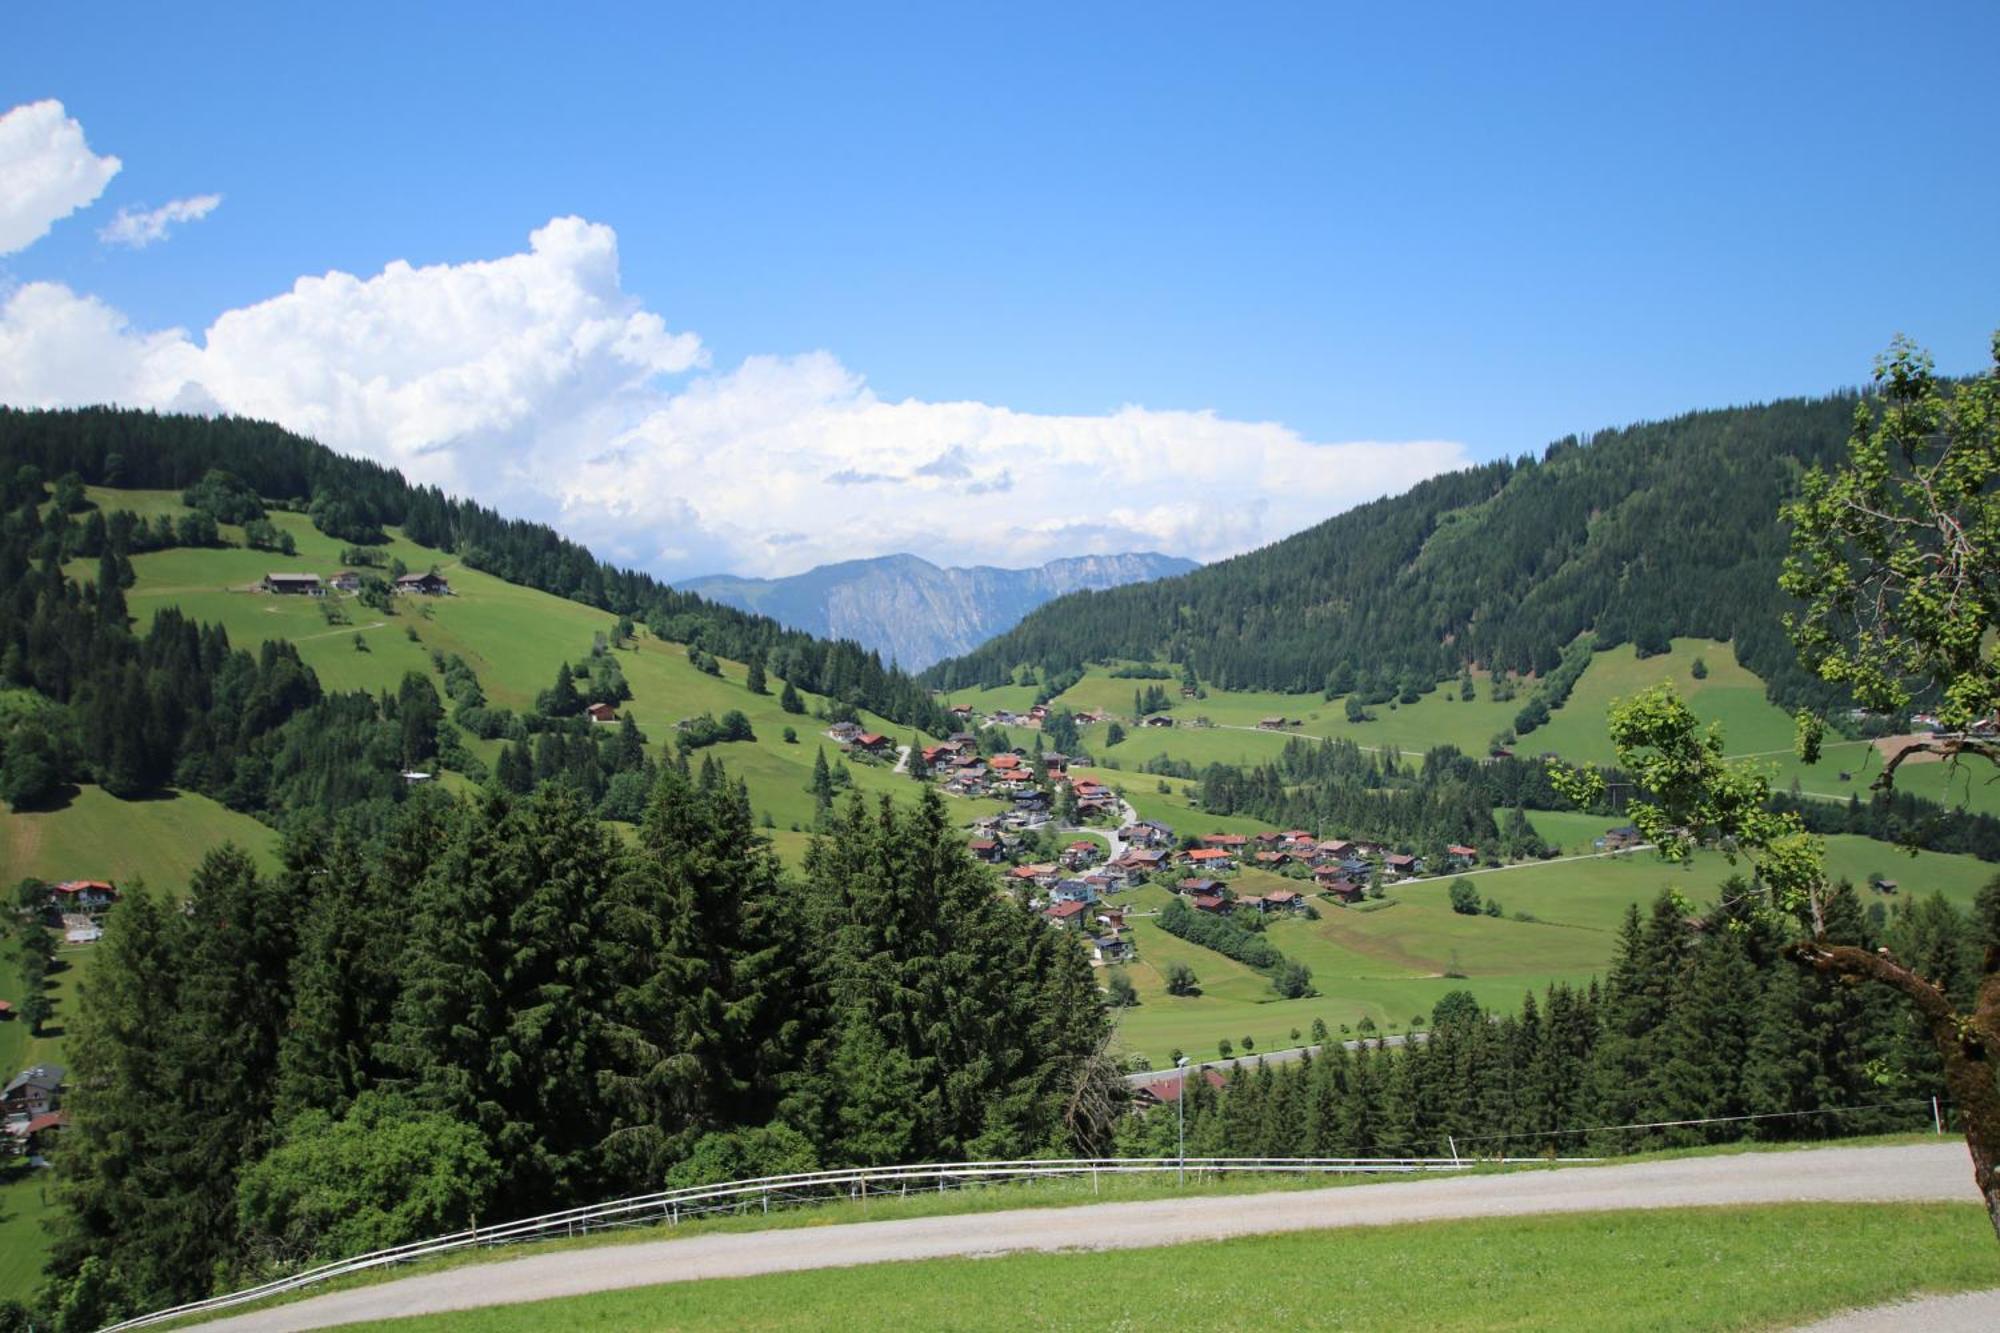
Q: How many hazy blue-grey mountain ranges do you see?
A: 1